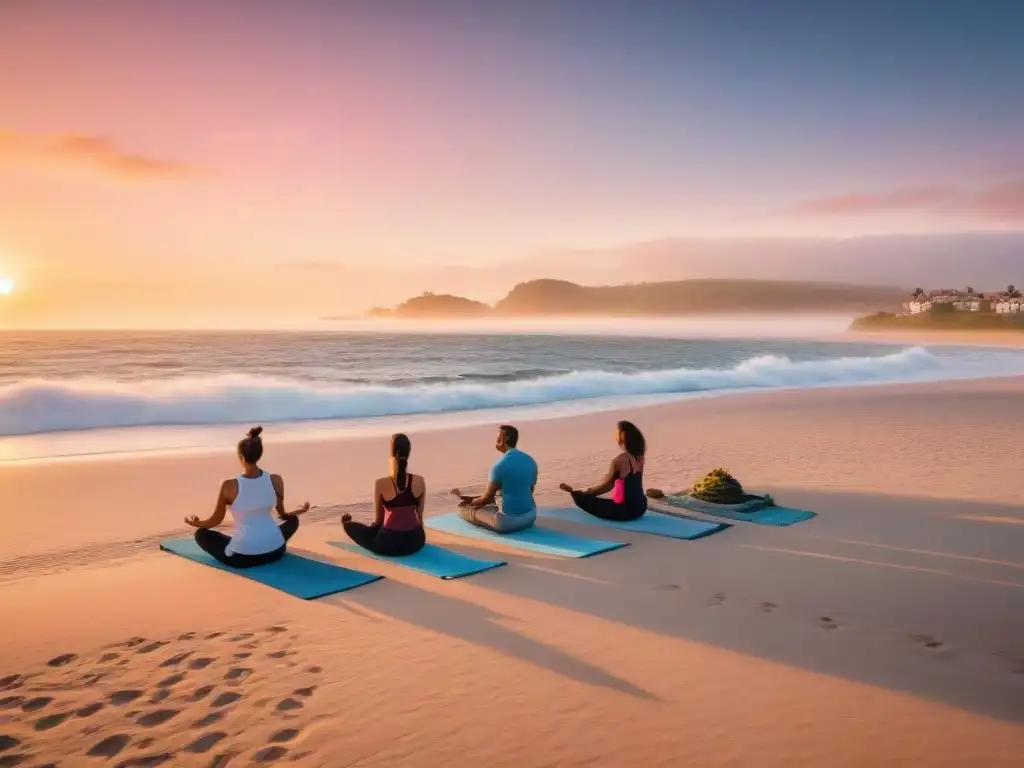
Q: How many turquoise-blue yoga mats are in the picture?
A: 5